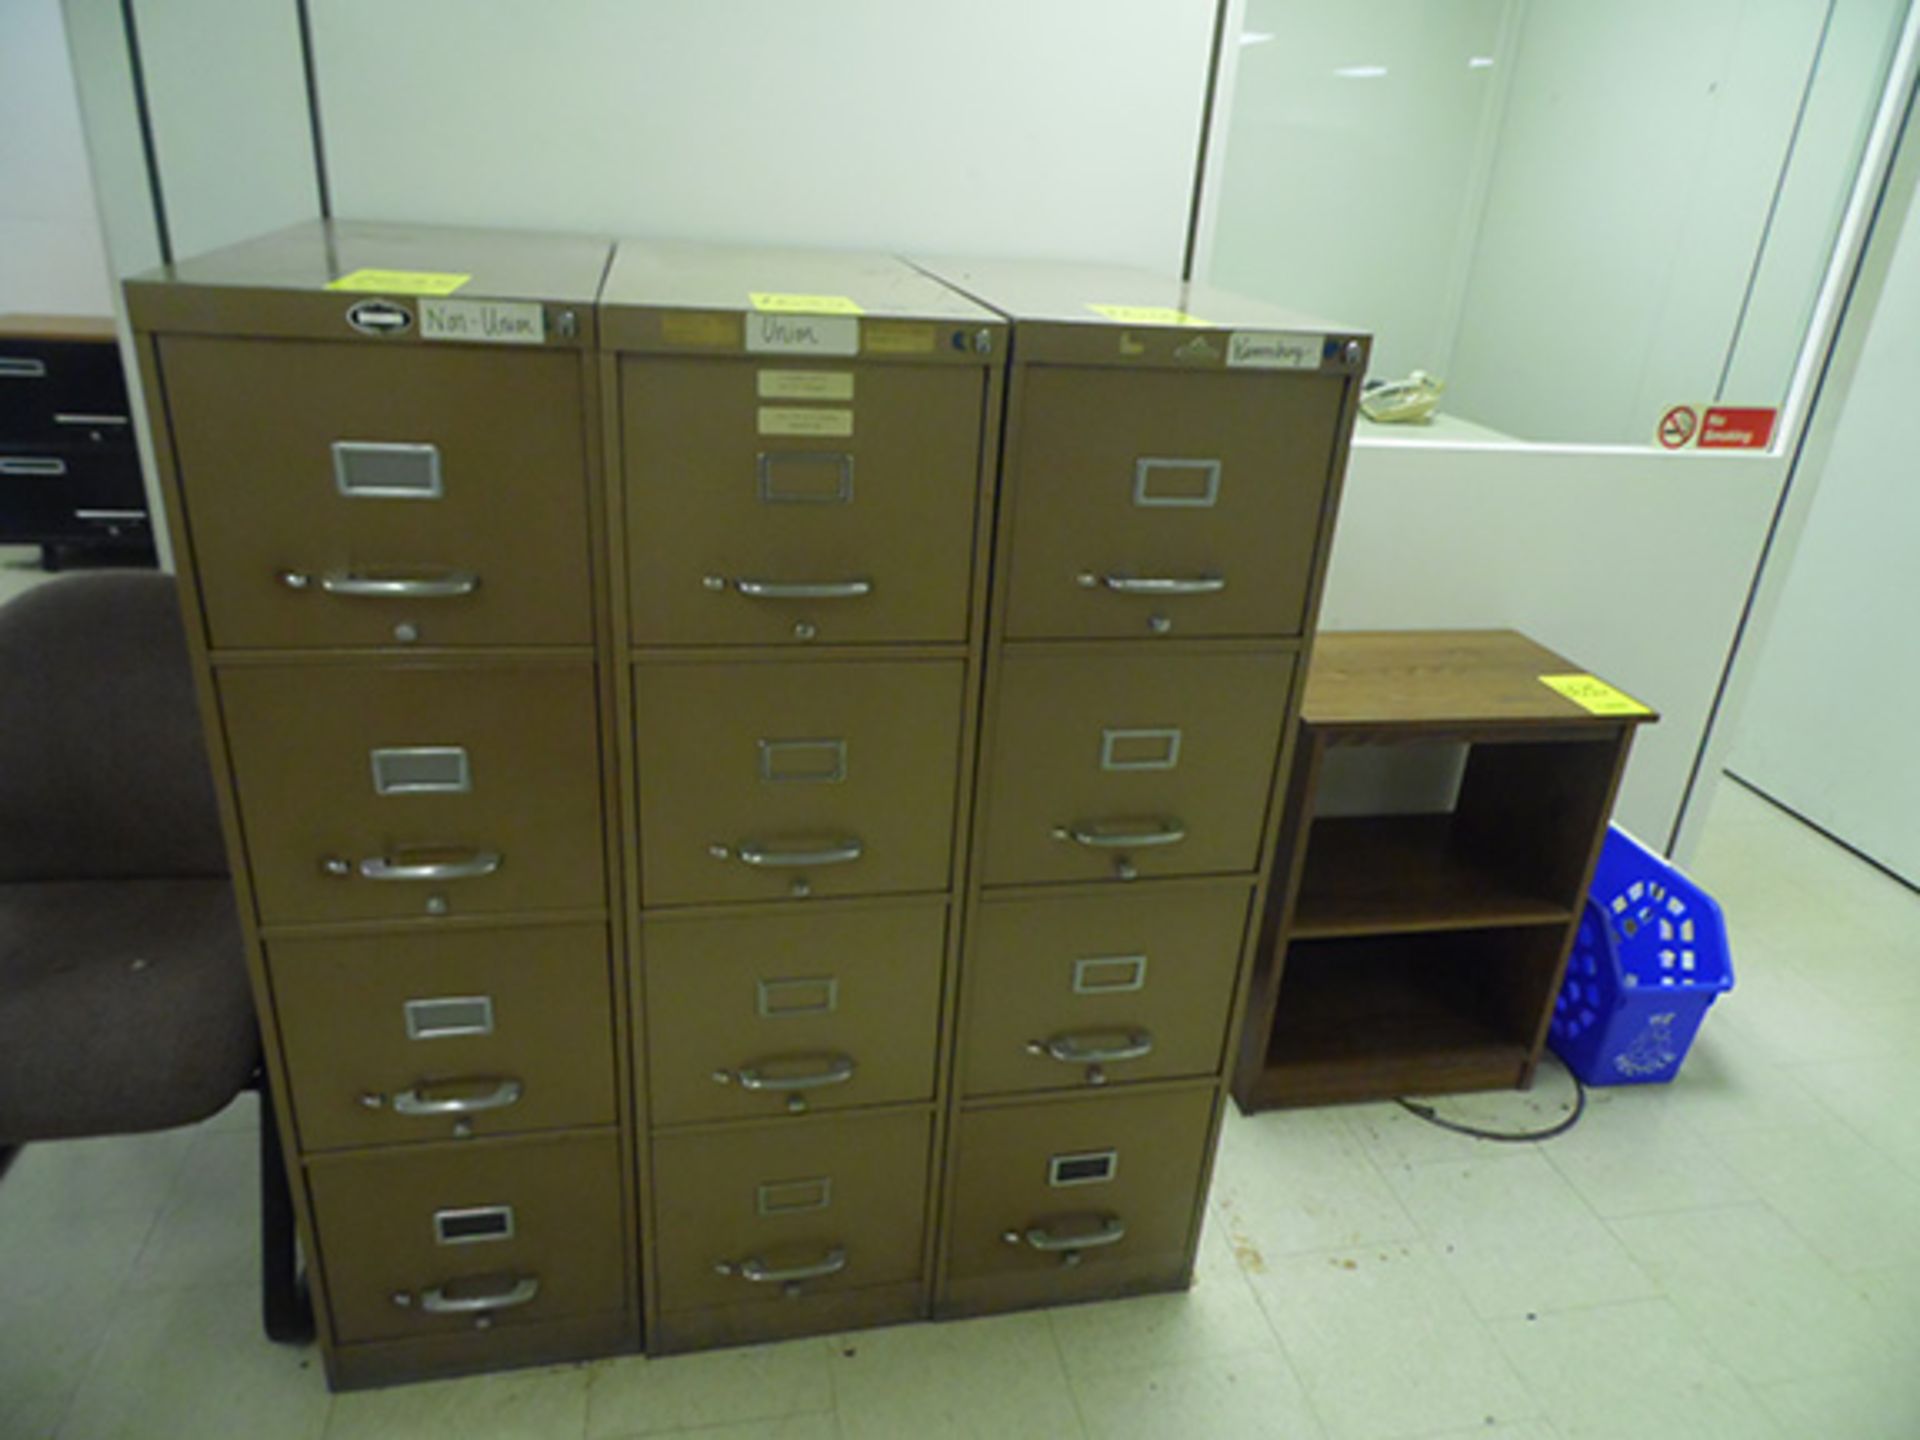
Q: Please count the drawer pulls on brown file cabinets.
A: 12